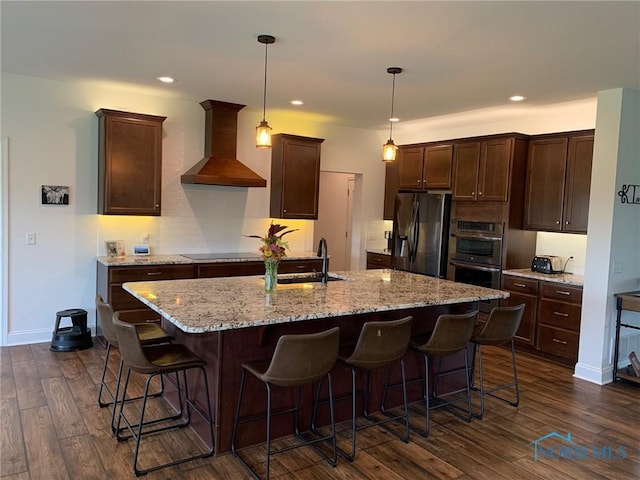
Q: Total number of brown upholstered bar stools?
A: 6